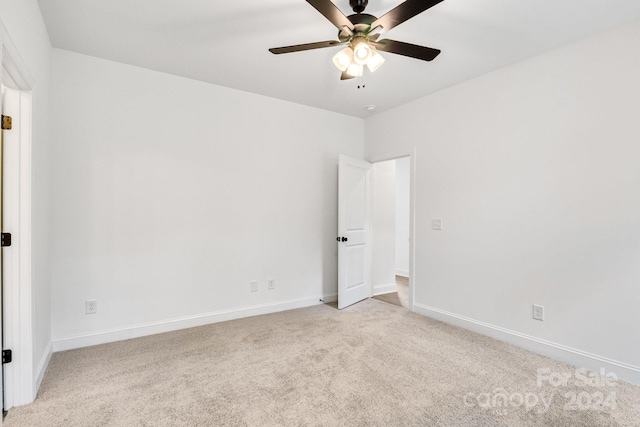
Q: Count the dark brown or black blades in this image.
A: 5